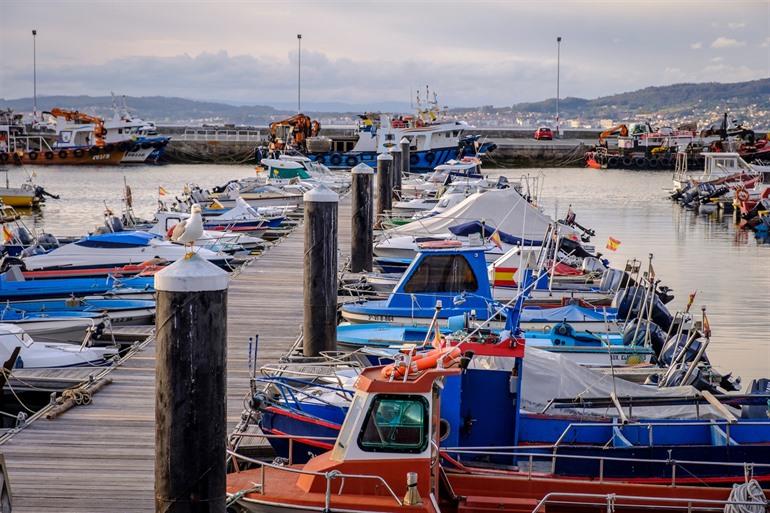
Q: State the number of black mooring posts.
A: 6